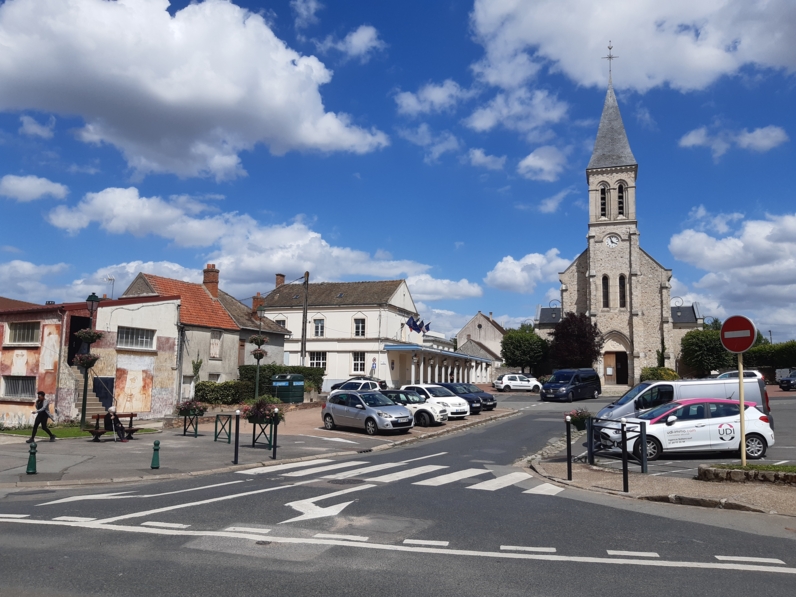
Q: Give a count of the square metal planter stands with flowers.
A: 2